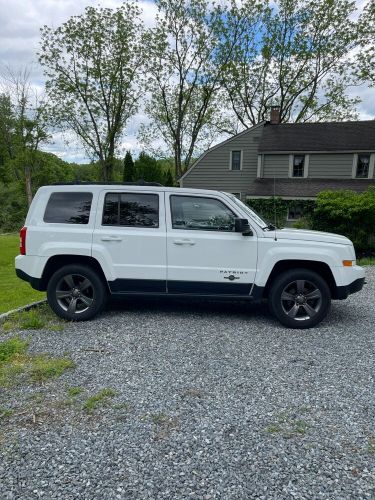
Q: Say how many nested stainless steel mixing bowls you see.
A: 0